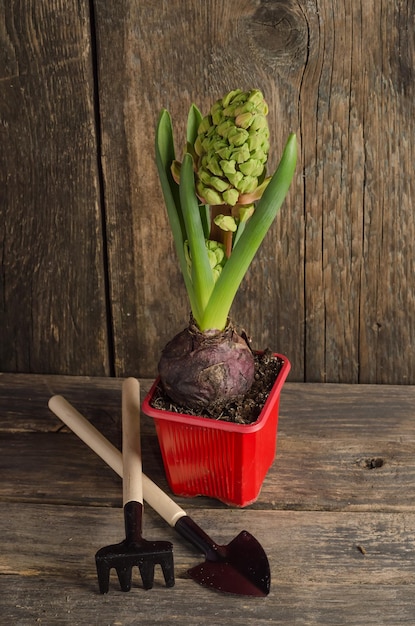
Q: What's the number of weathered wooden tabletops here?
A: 1